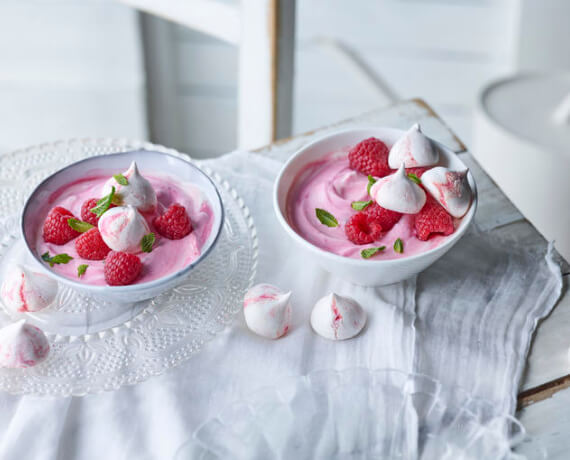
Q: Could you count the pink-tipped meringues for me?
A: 9